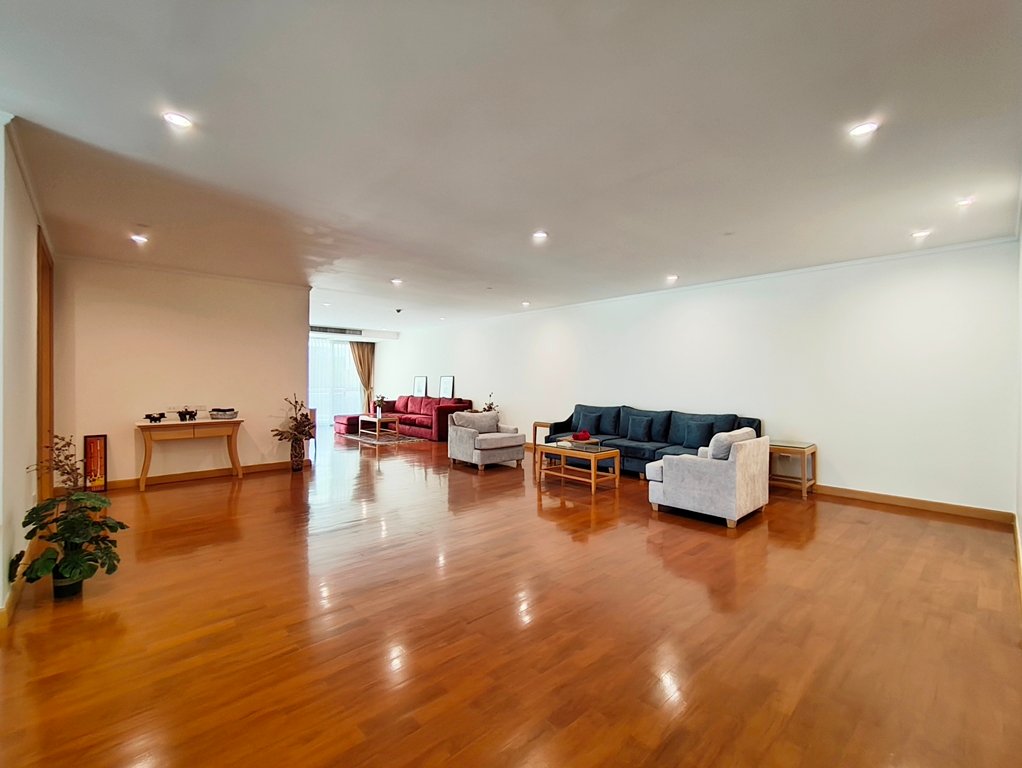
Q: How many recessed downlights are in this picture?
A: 11